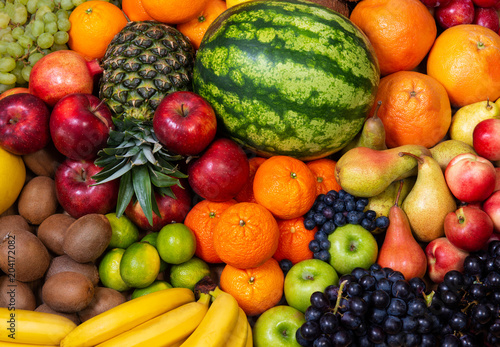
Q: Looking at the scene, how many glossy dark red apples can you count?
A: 6